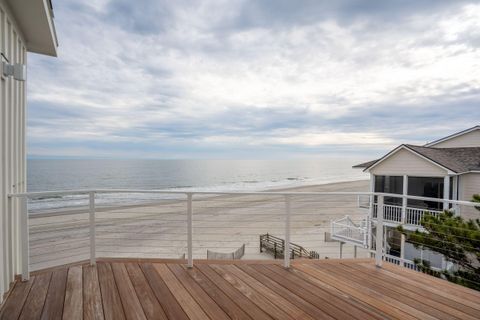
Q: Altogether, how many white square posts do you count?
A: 5